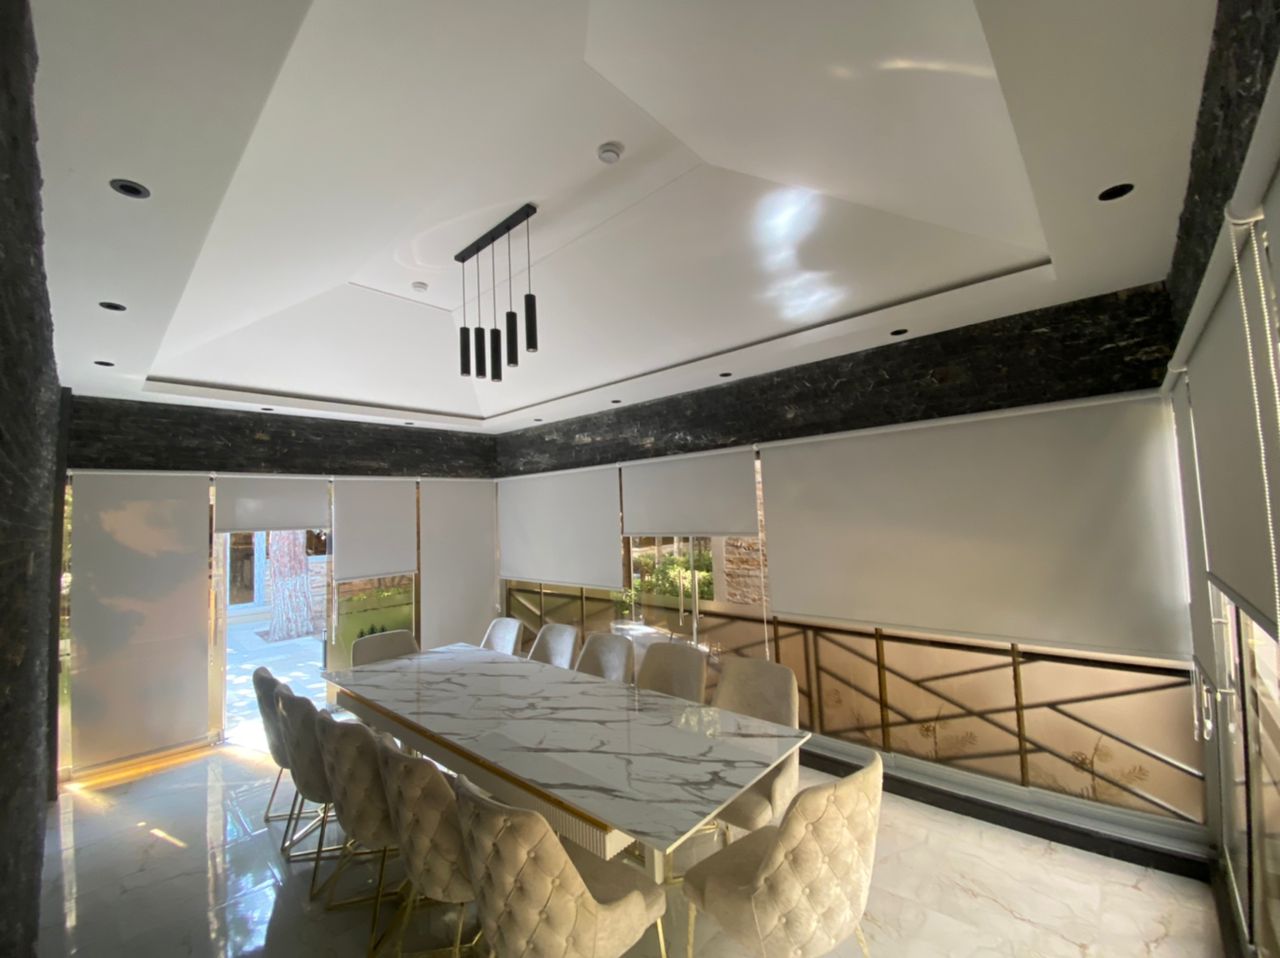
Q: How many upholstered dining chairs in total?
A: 12